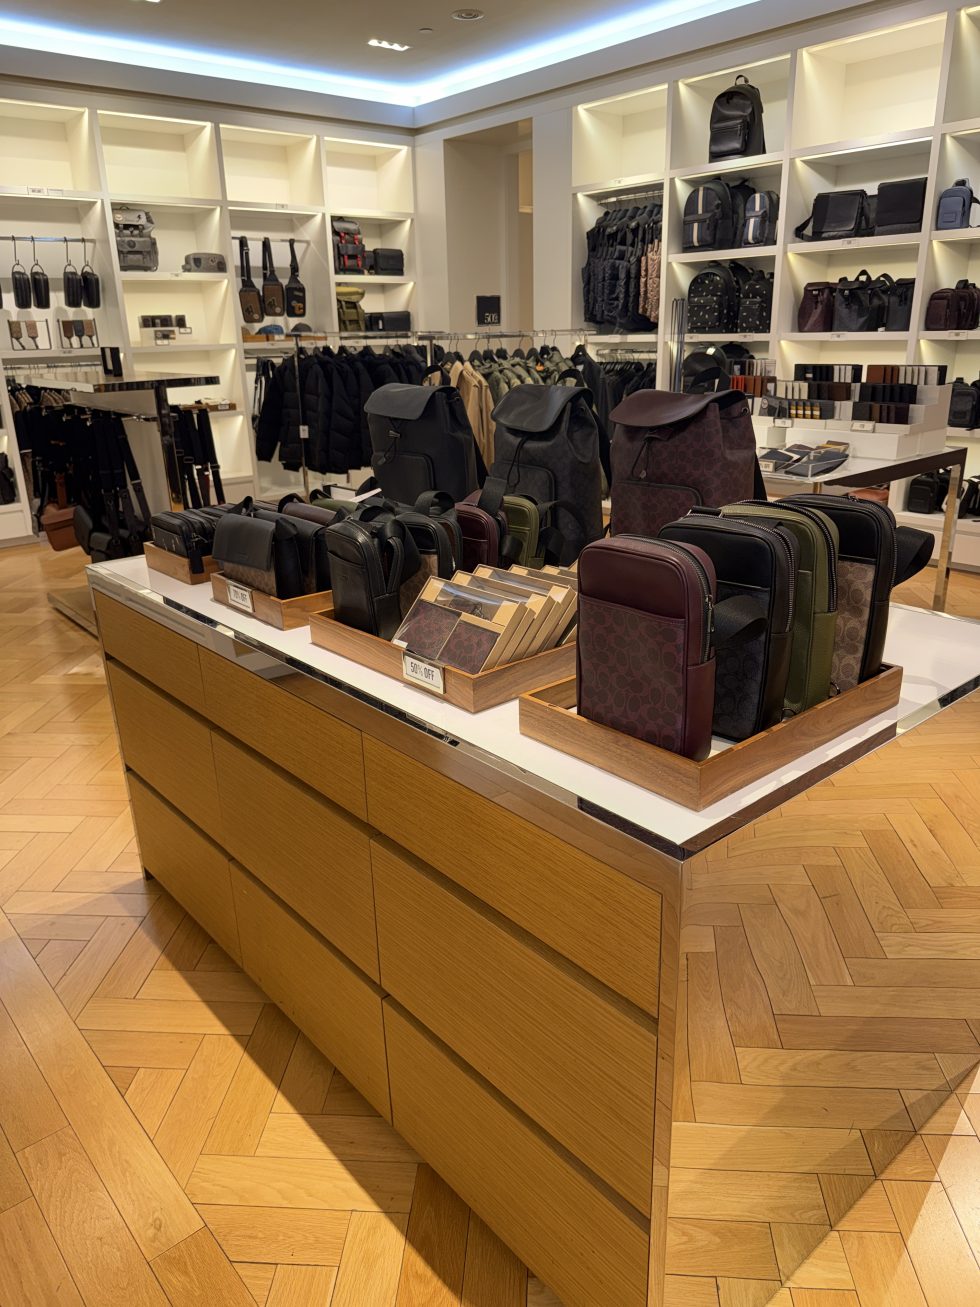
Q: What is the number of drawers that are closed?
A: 9